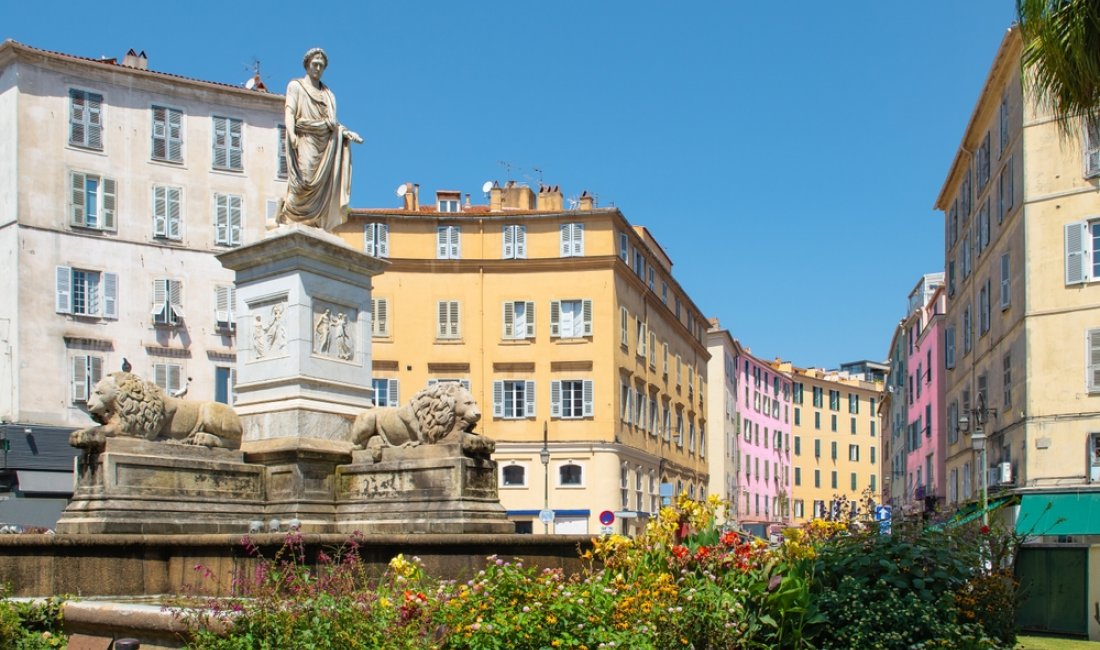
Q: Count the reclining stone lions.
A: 2